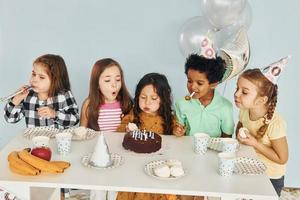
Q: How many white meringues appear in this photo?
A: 6